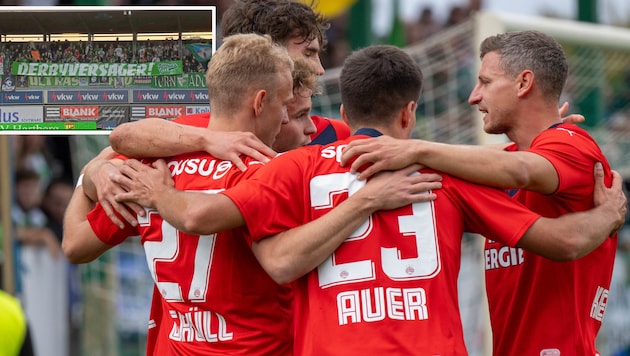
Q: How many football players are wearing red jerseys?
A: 5